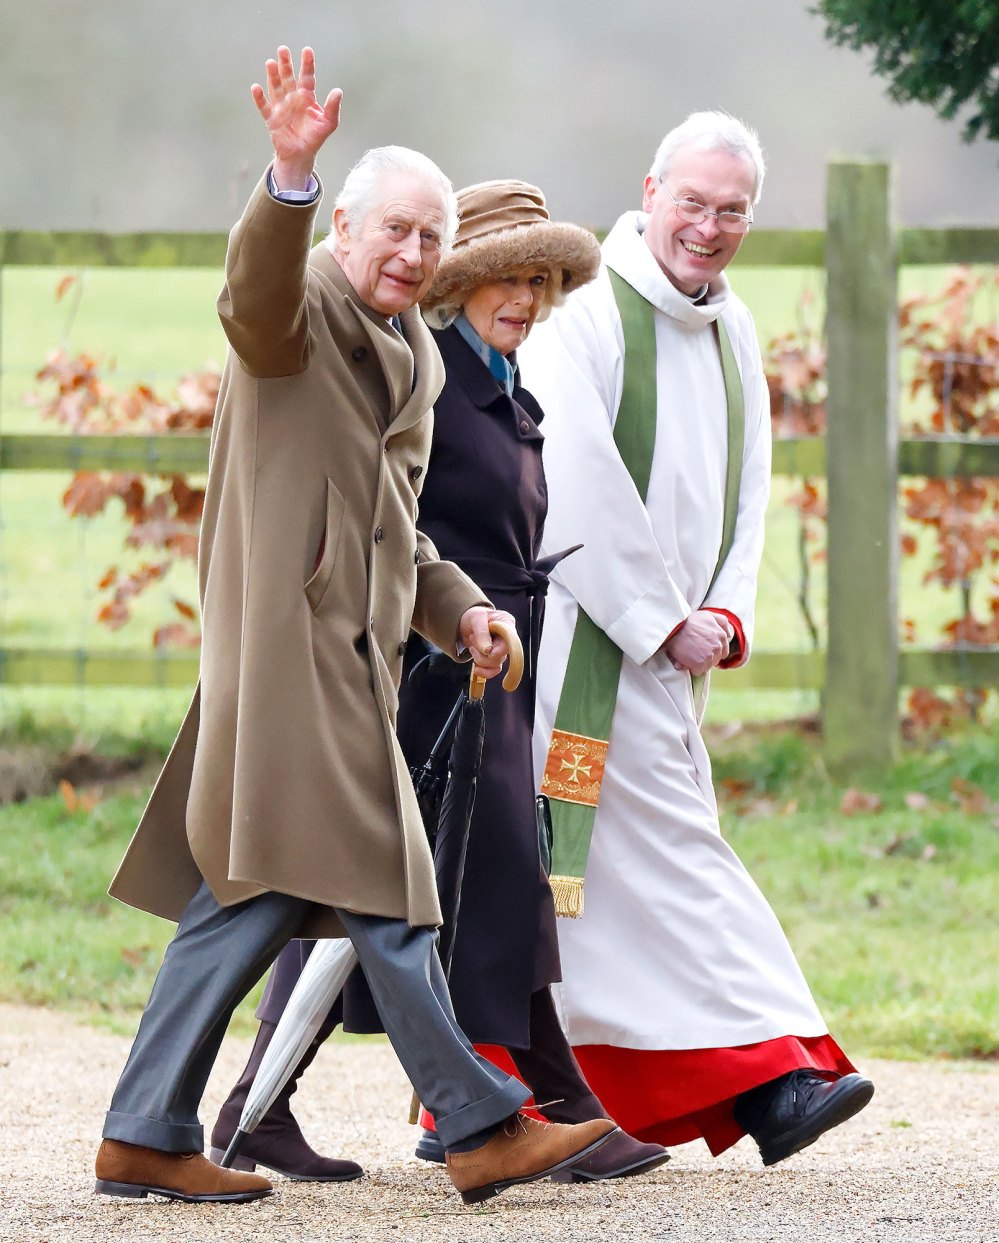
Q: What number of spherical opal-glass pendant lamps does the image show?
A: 0